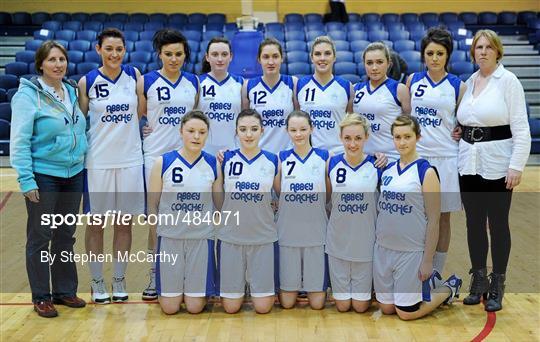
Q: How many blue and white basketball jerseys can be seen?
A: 12